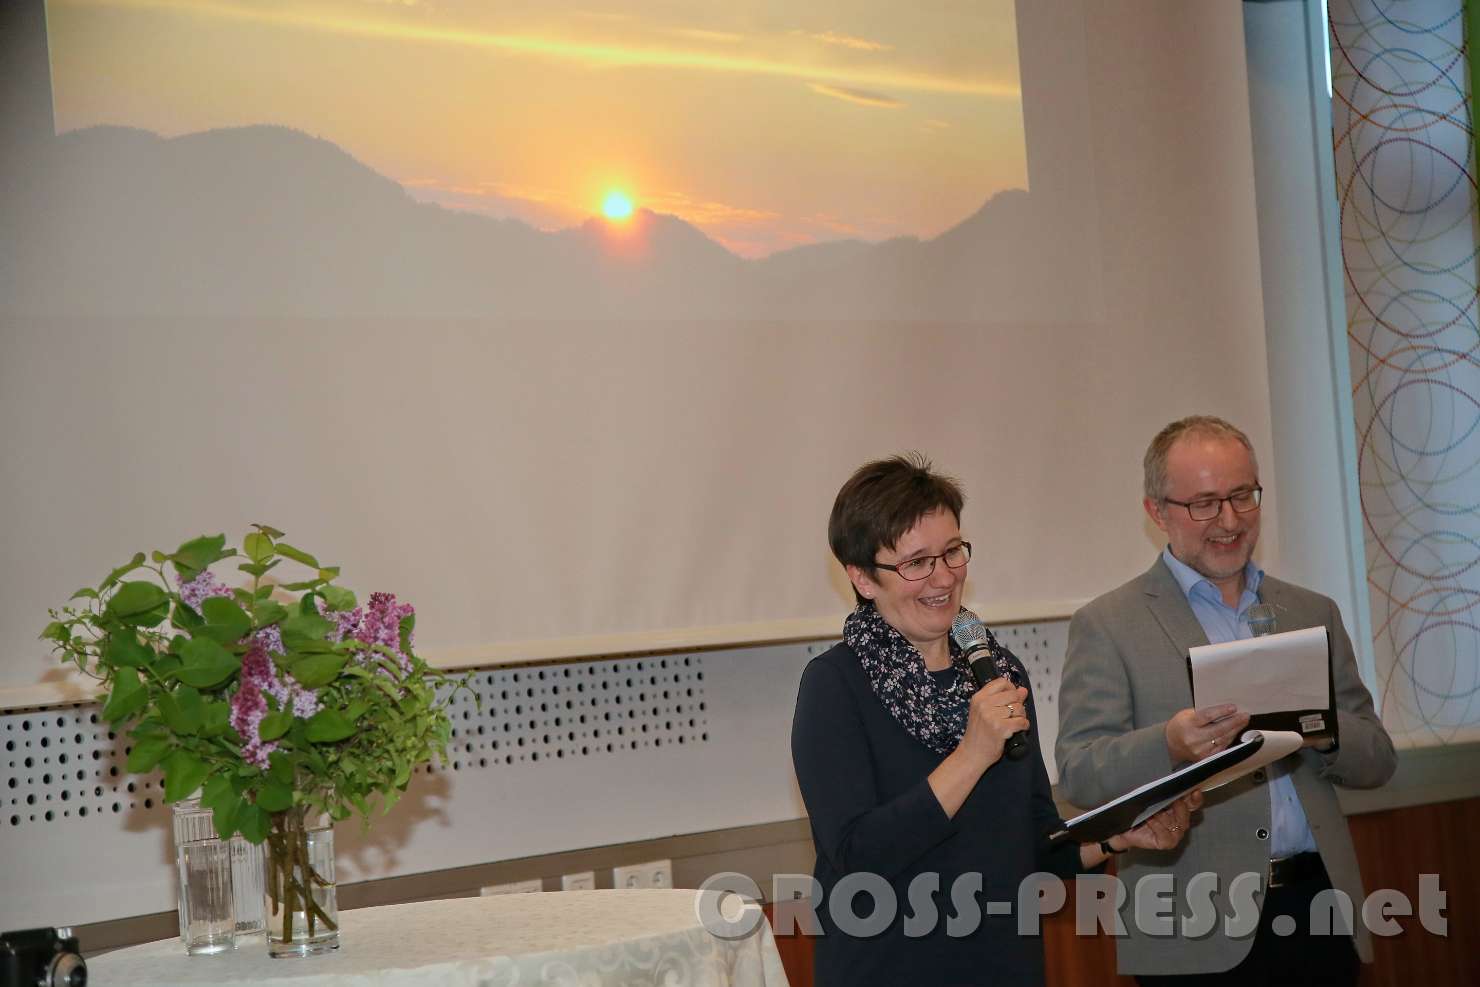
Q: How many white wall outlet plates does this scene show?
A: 3